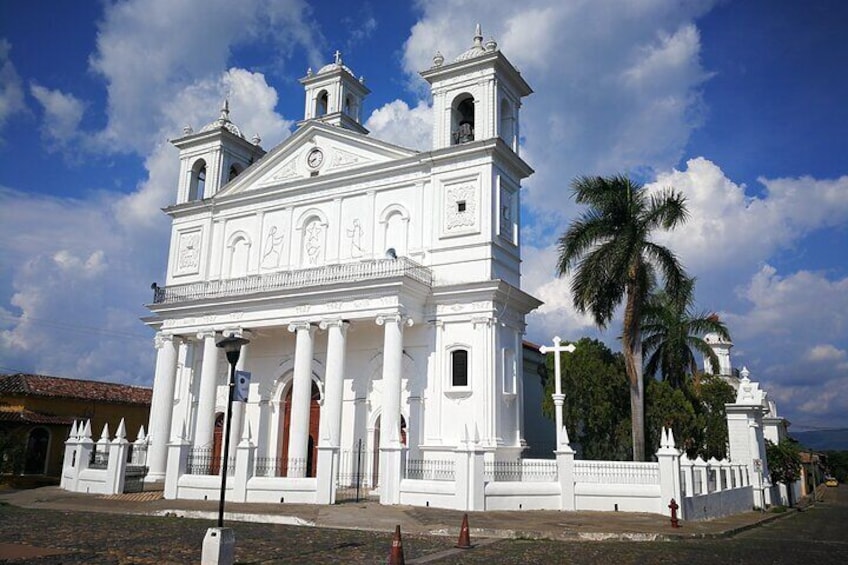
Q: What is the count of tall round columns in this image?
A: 6